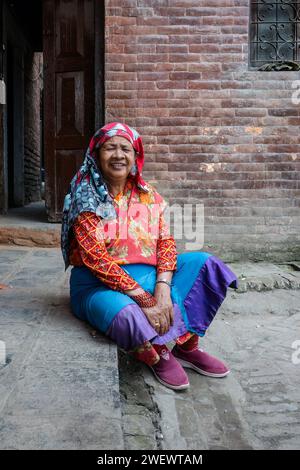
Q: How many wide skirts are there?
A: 1